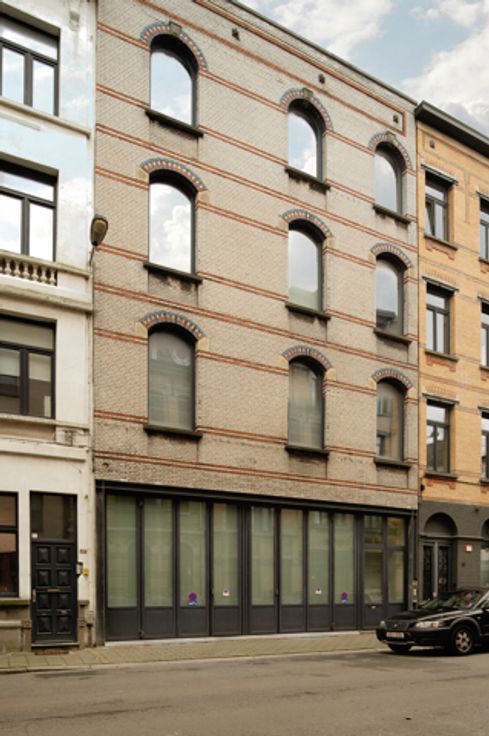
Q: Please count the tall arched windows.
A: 9